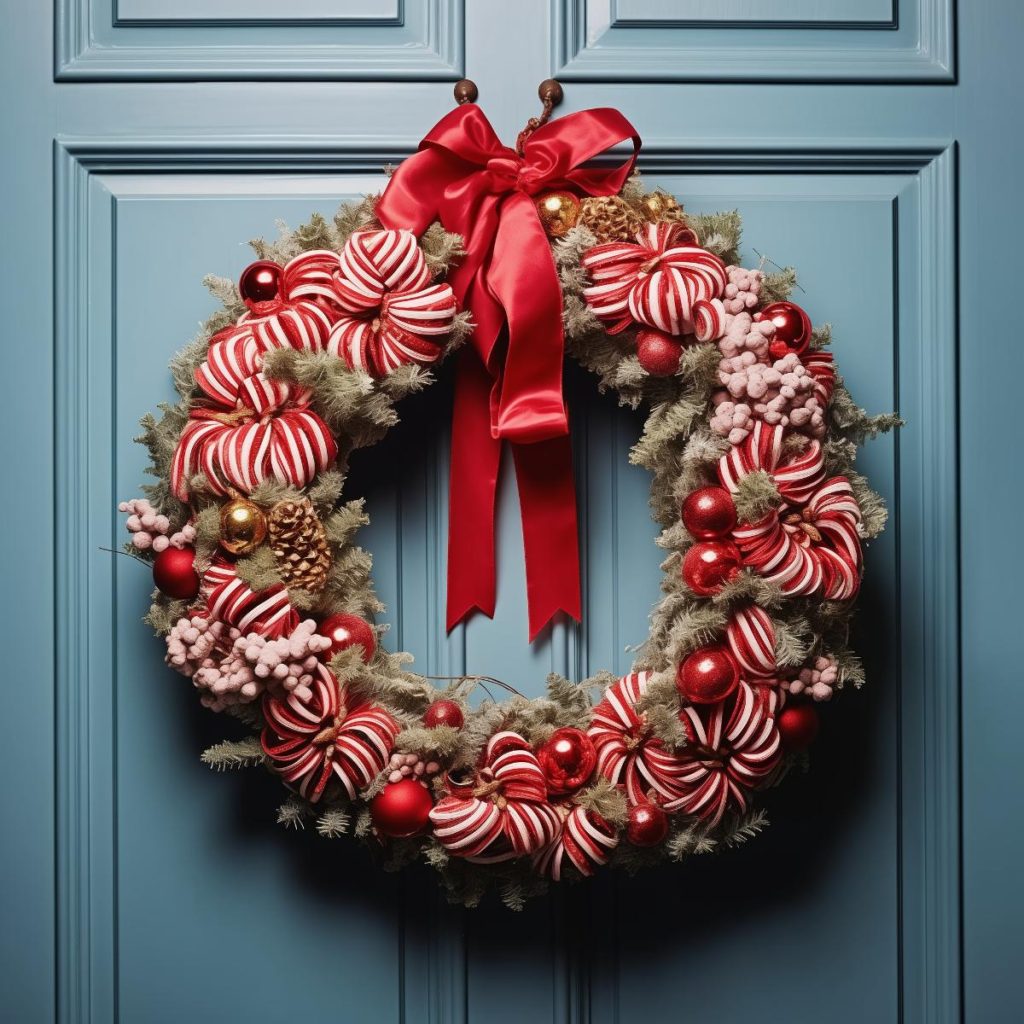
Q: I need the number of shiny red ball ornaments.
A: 13